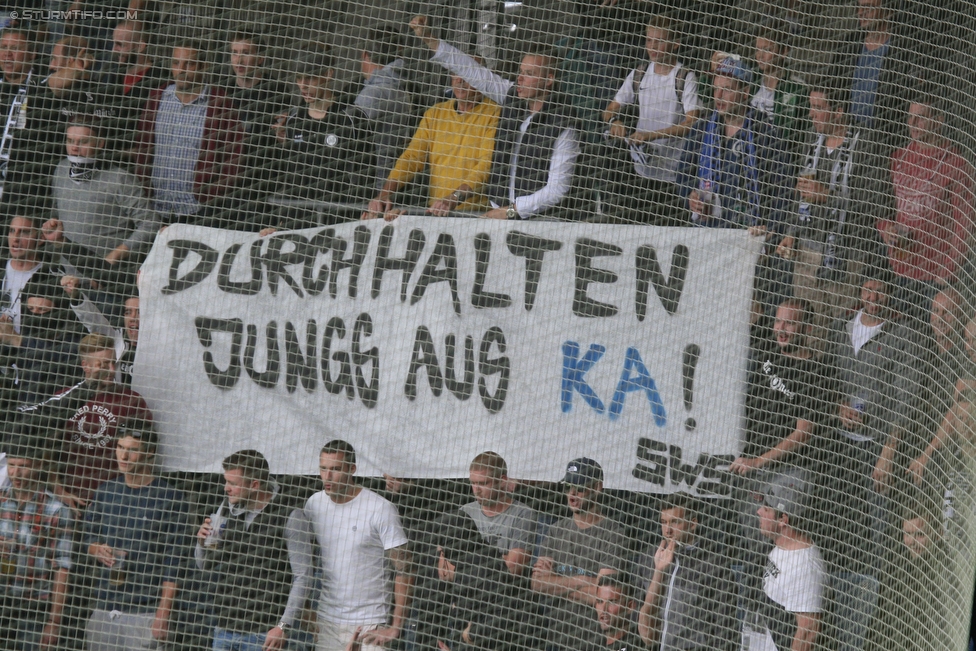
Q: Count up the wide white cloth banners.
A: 1